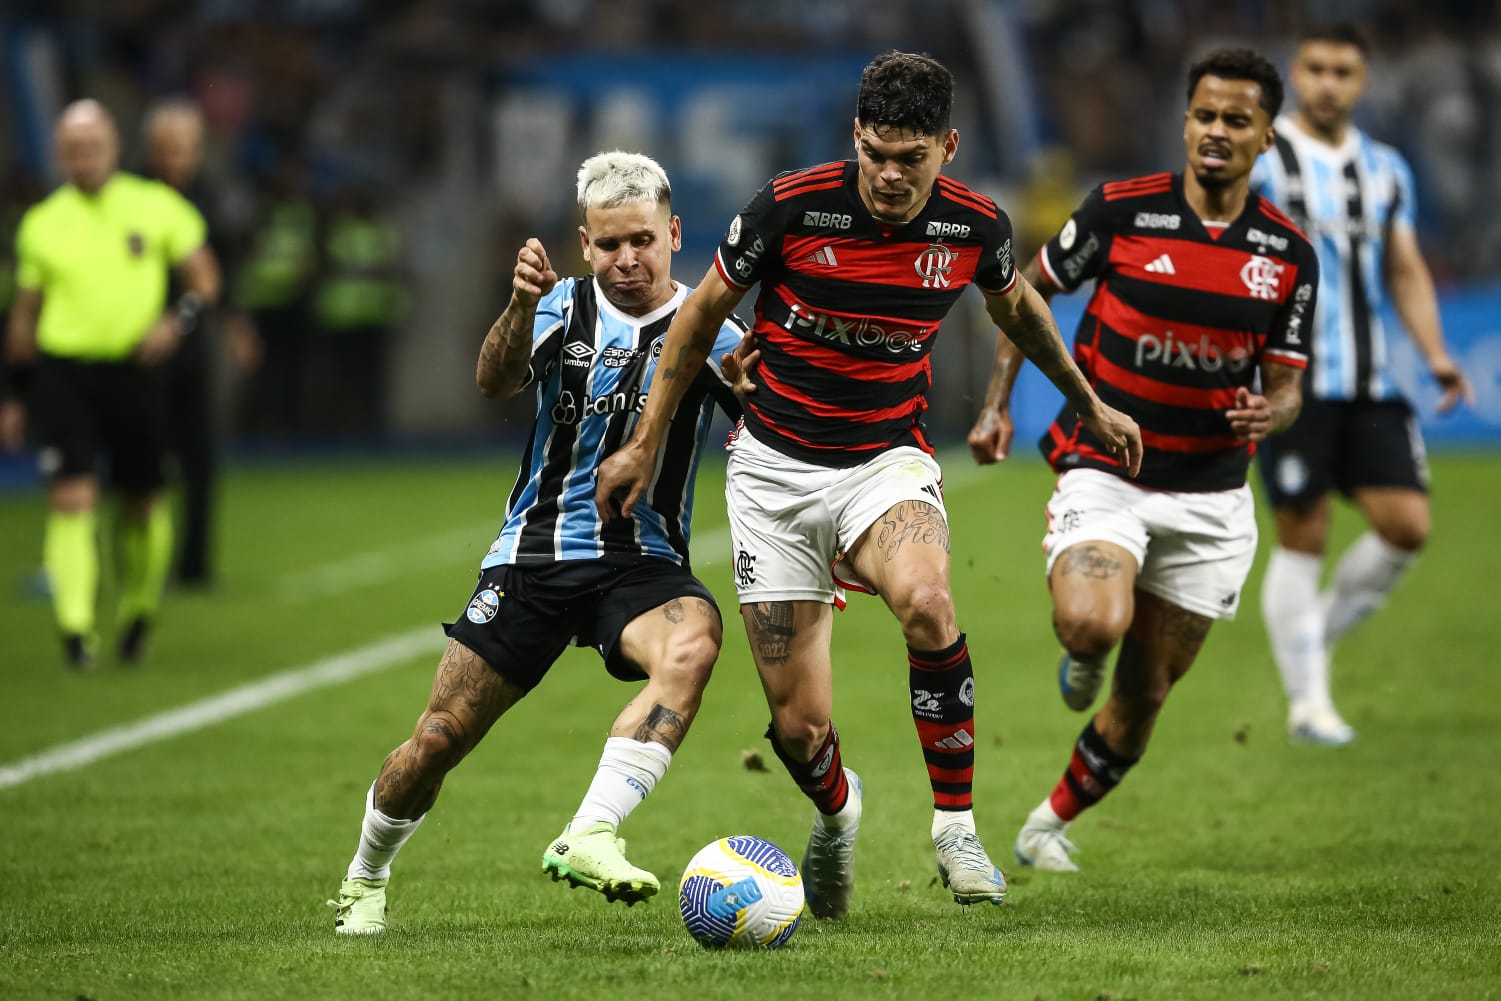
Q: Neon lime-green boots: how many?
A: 2